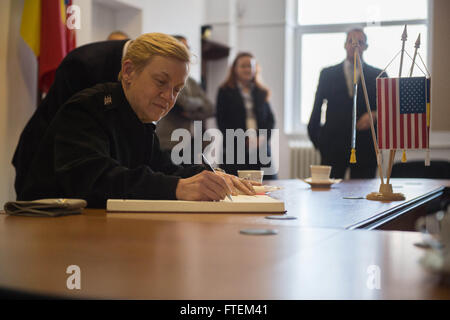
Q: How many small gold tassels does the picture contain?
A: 2